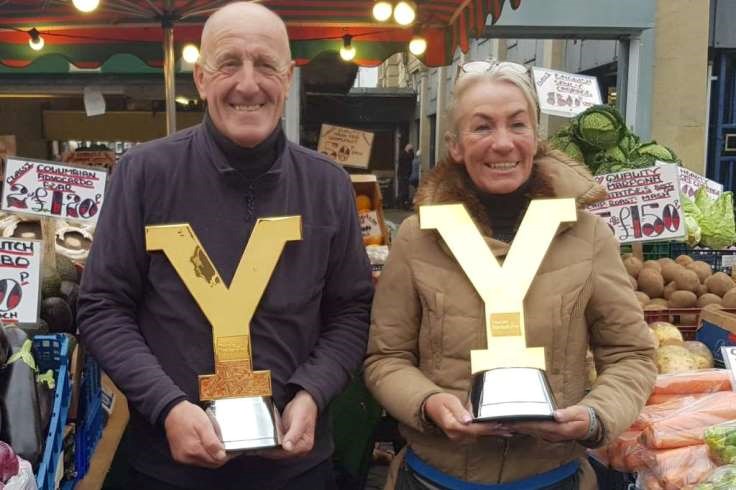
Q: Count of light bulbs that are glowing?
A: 7